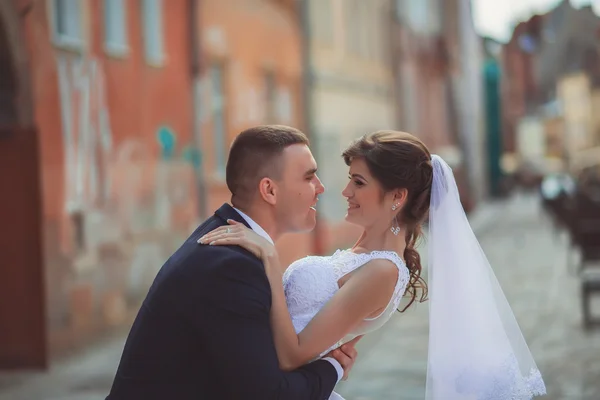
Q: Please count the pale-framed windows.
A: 3